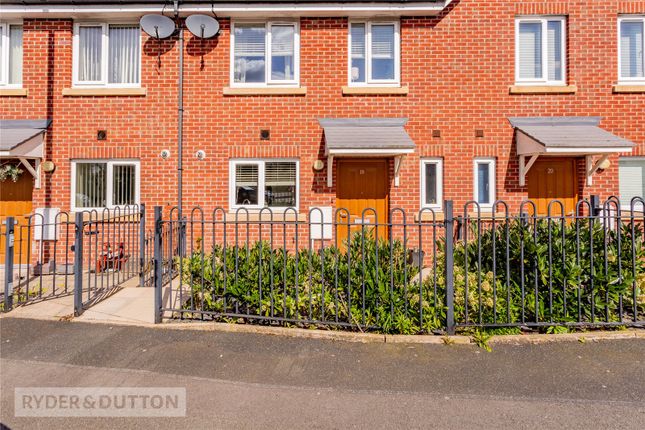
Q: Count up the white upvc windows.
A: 11